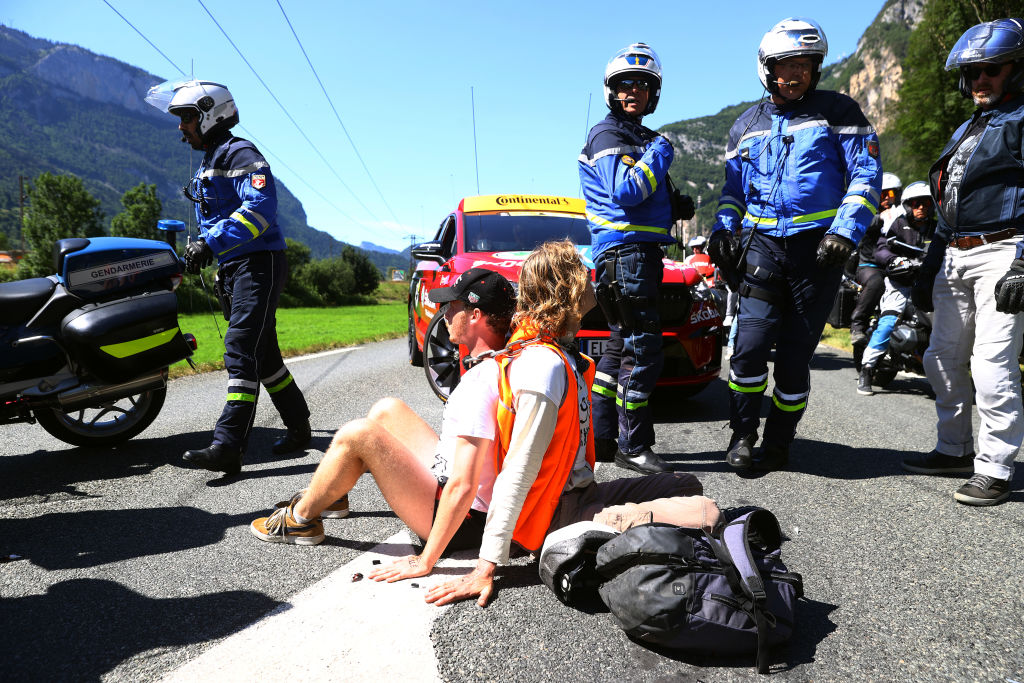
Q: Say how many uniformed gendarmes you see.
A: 3